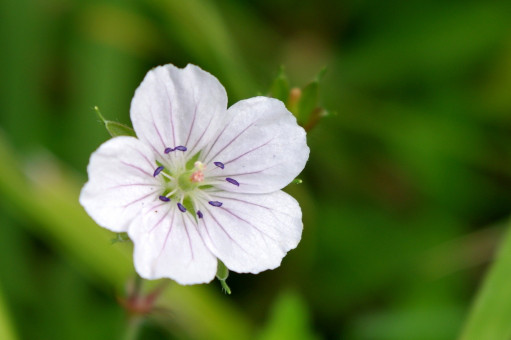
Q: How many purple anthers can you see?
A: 9